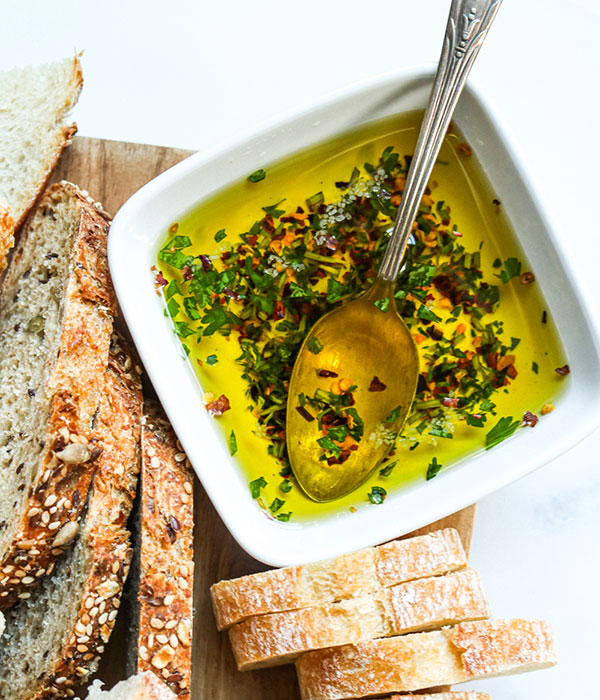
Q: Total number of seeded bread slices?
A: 3